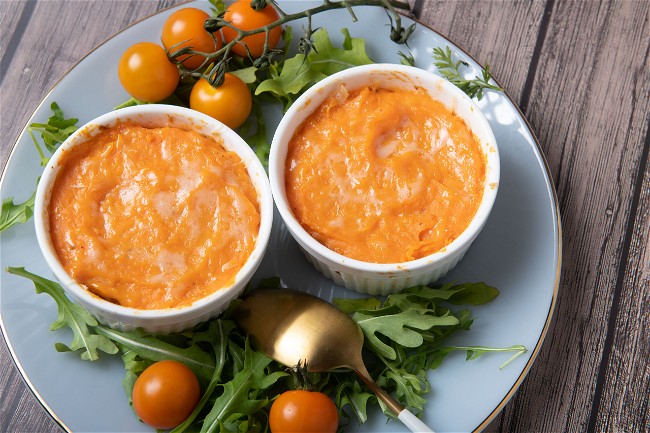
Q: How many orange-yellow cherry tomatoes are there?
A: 6